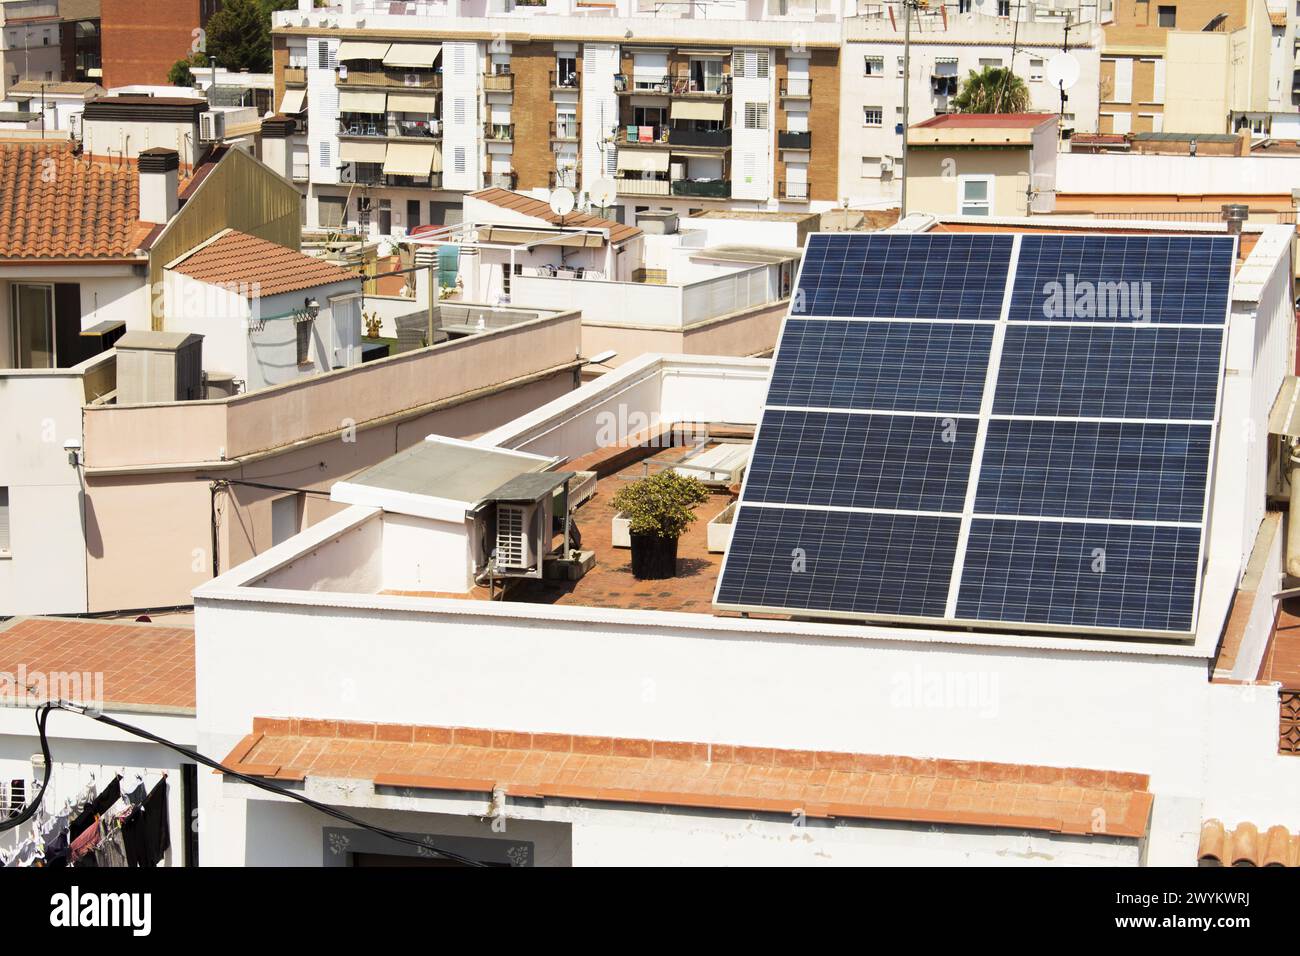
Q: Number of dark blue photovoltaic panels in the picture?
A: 8